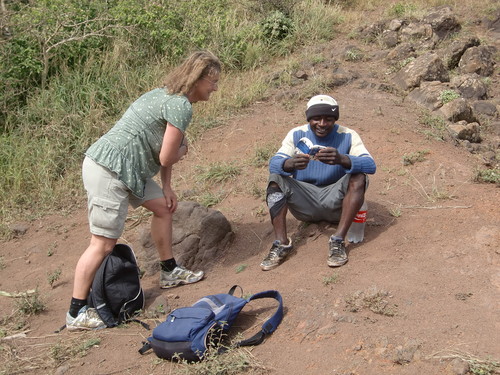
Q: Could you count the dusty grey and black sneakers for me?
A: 2